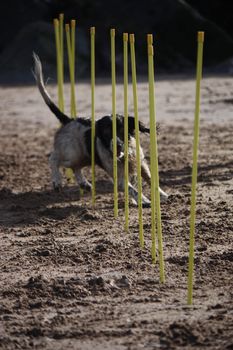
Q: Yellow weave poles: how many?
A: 11